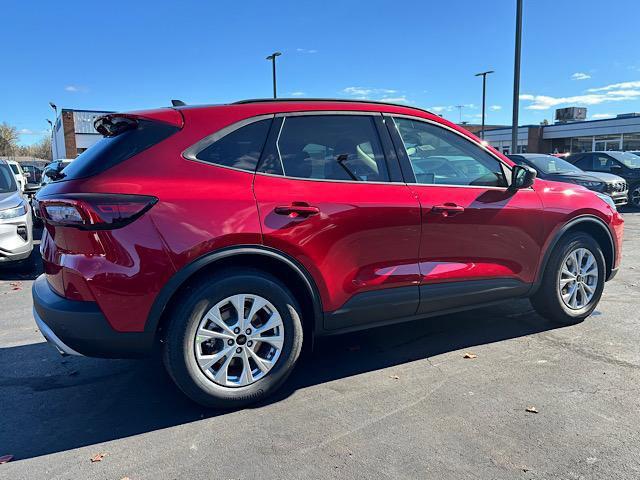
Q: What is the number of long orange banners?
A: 0